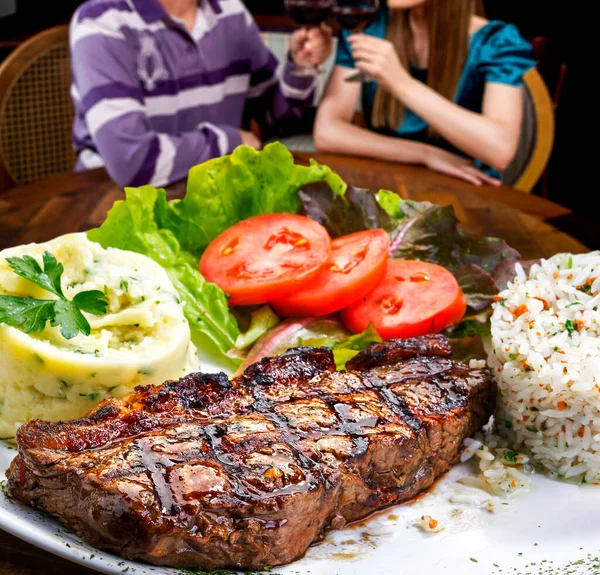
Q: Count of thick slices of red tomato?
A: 3